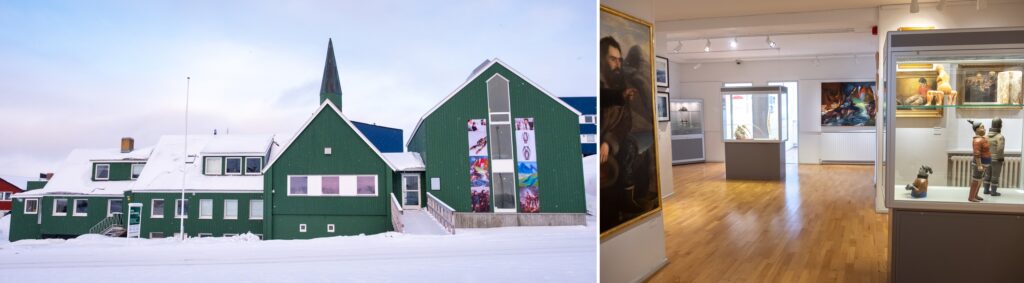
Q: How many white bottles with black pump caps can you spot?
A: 0